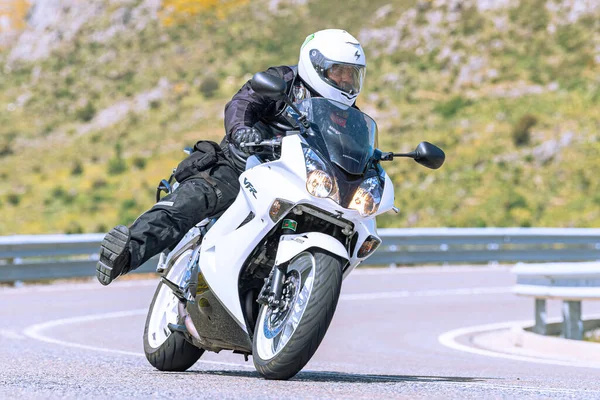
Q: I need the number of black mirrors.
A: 2